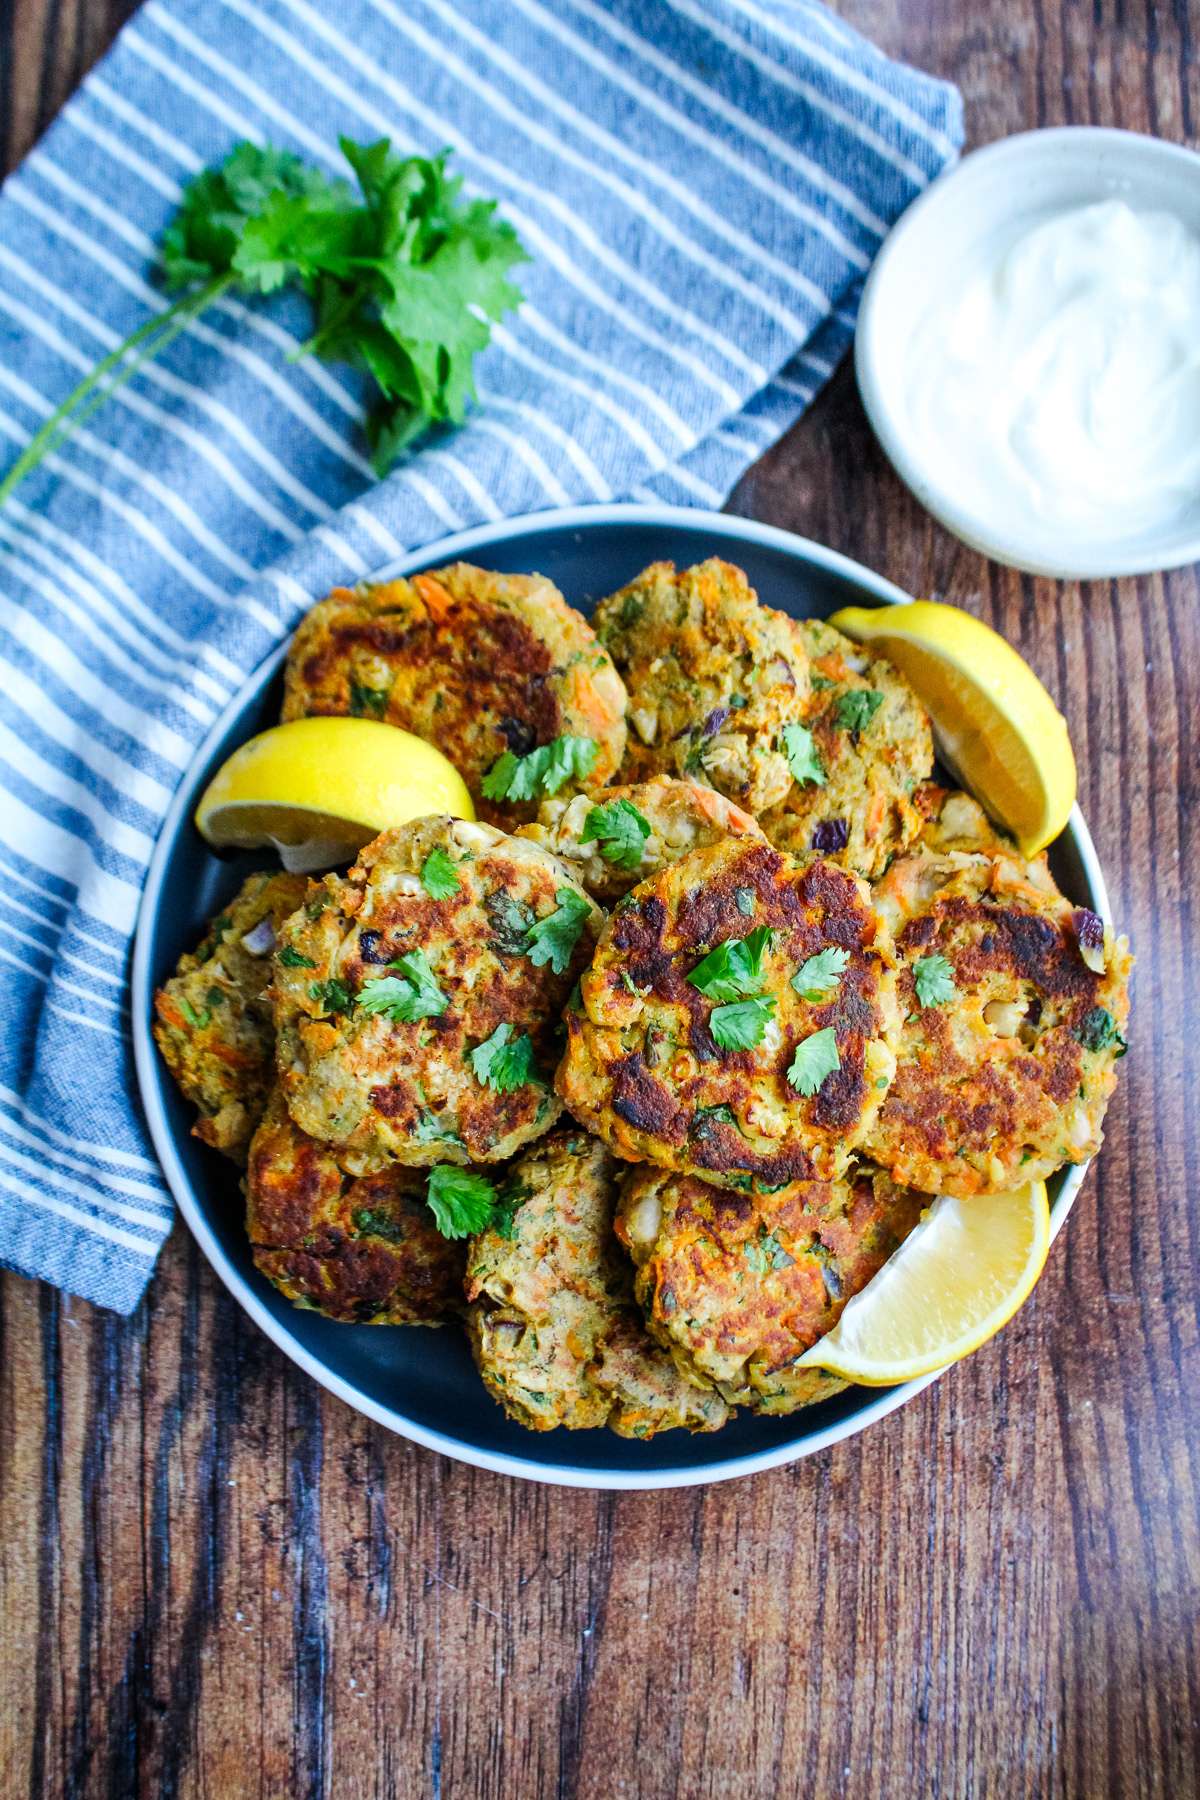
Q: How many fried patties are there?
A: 11